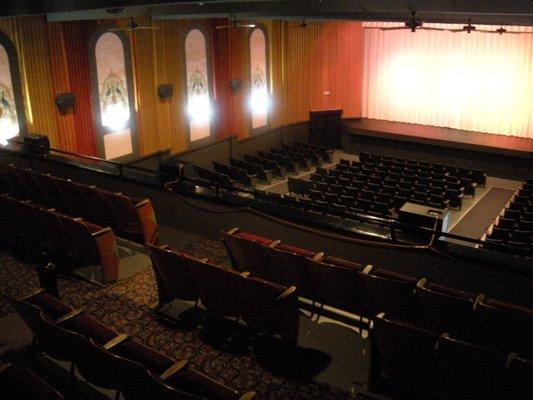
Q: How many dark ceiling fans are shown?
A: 6